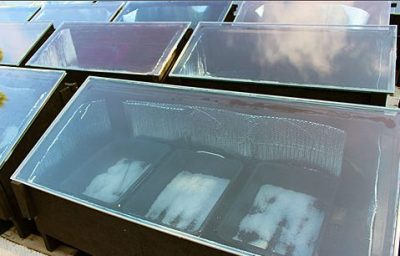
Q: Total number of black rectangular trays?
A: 3